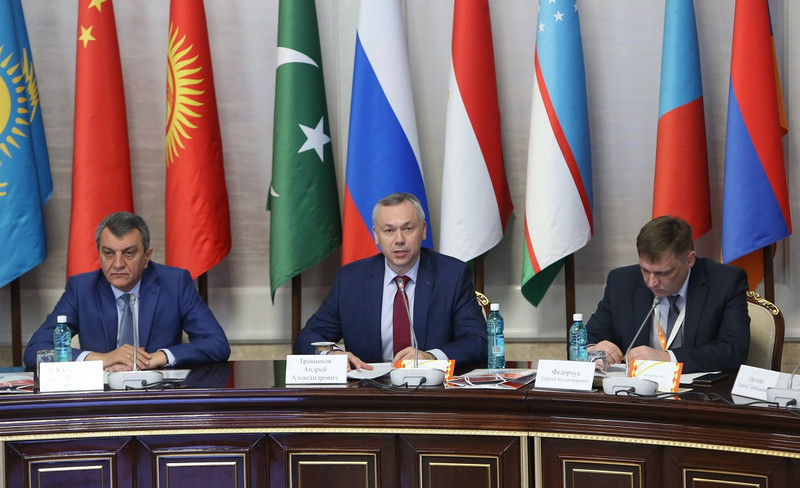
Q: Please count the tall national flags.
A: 9